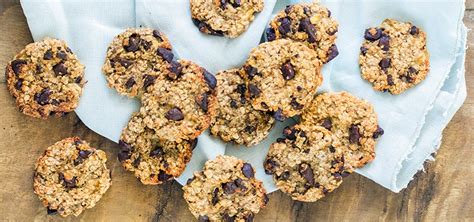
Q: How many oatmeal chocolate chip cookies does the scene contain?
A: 13